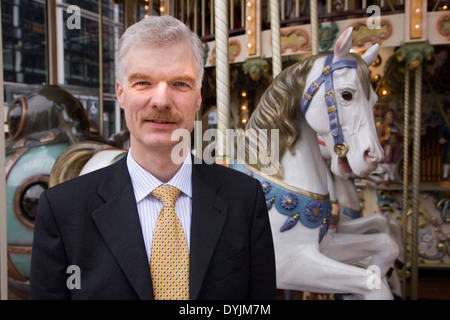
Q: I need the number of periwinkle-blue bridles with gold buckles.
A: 1